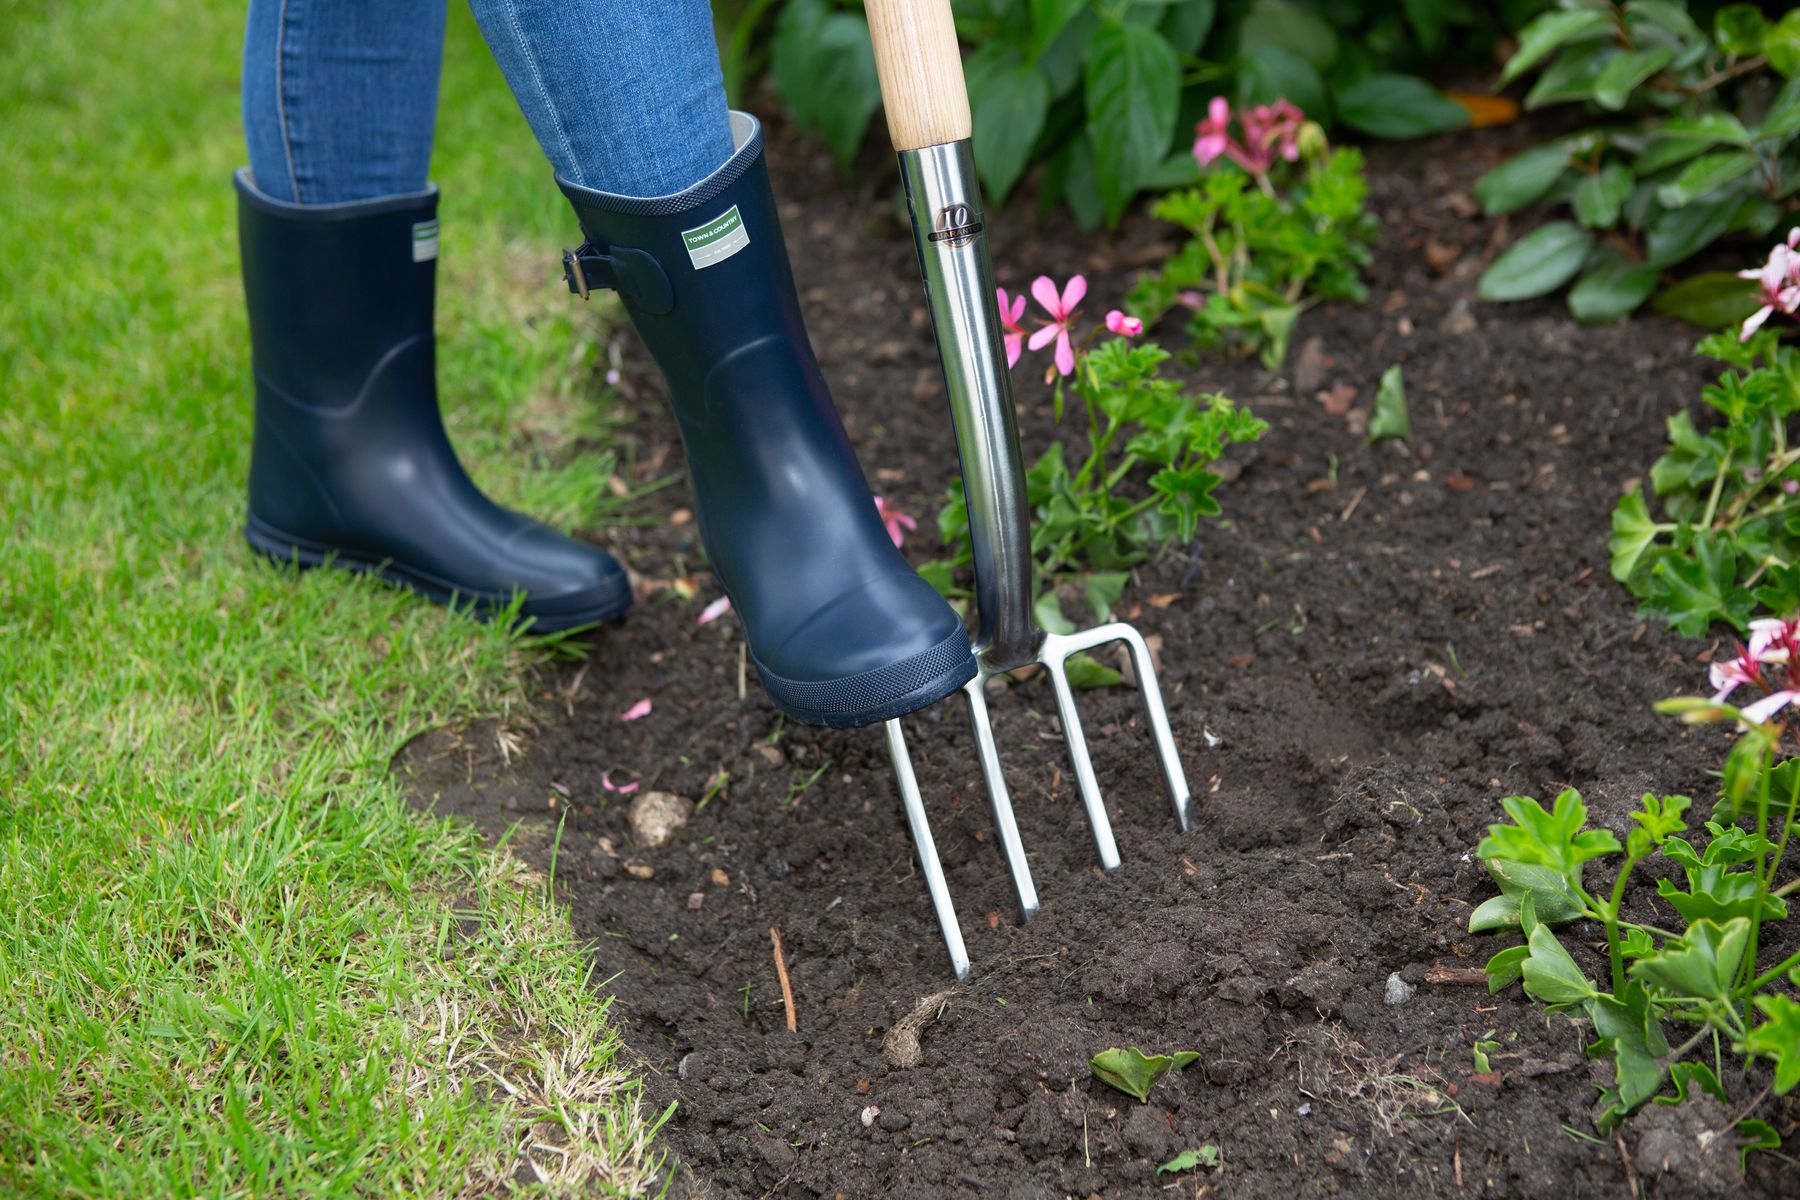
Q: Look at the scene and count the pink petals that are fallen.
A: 3